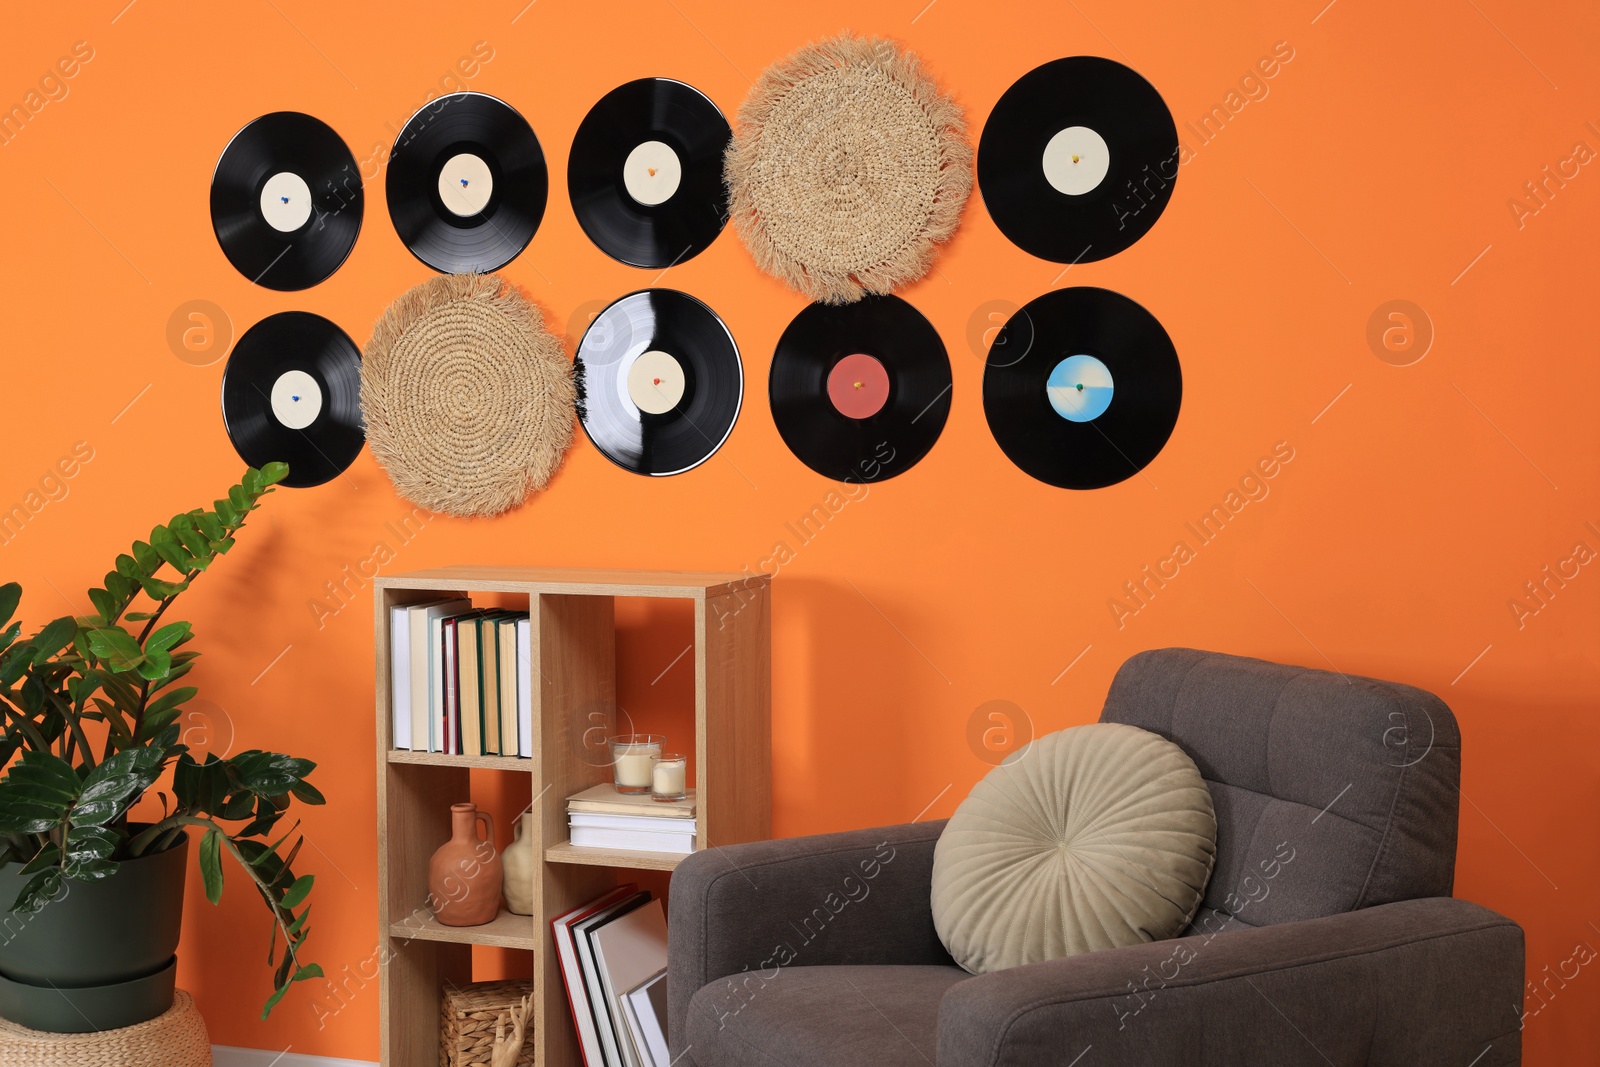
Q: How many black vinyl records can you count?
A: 8